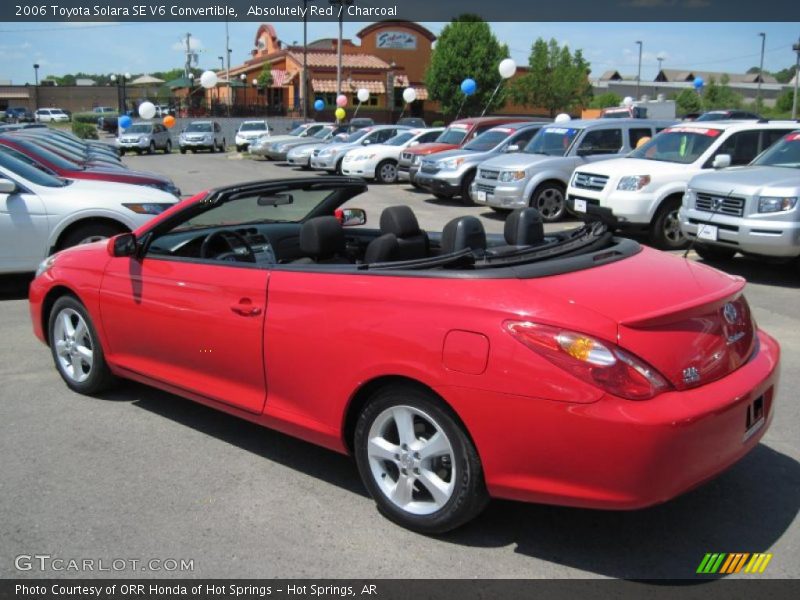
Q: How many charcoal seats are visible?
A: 4